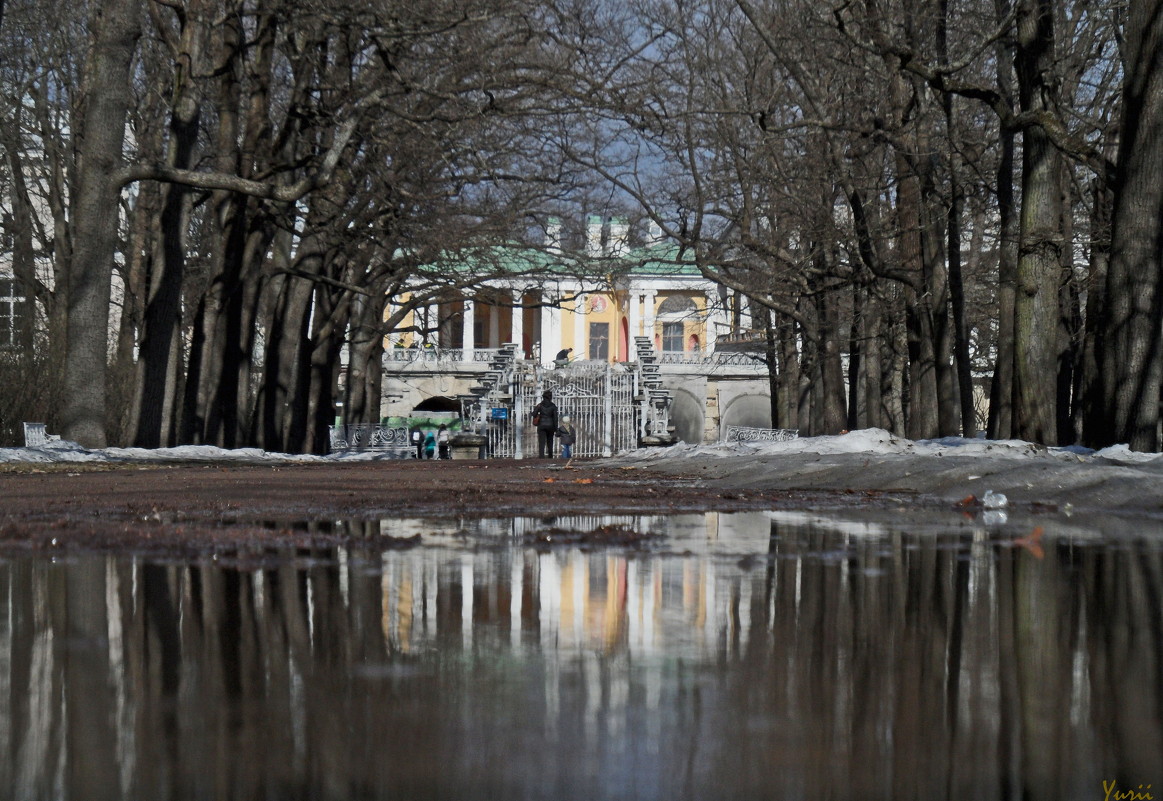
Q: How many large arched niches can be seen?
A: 2